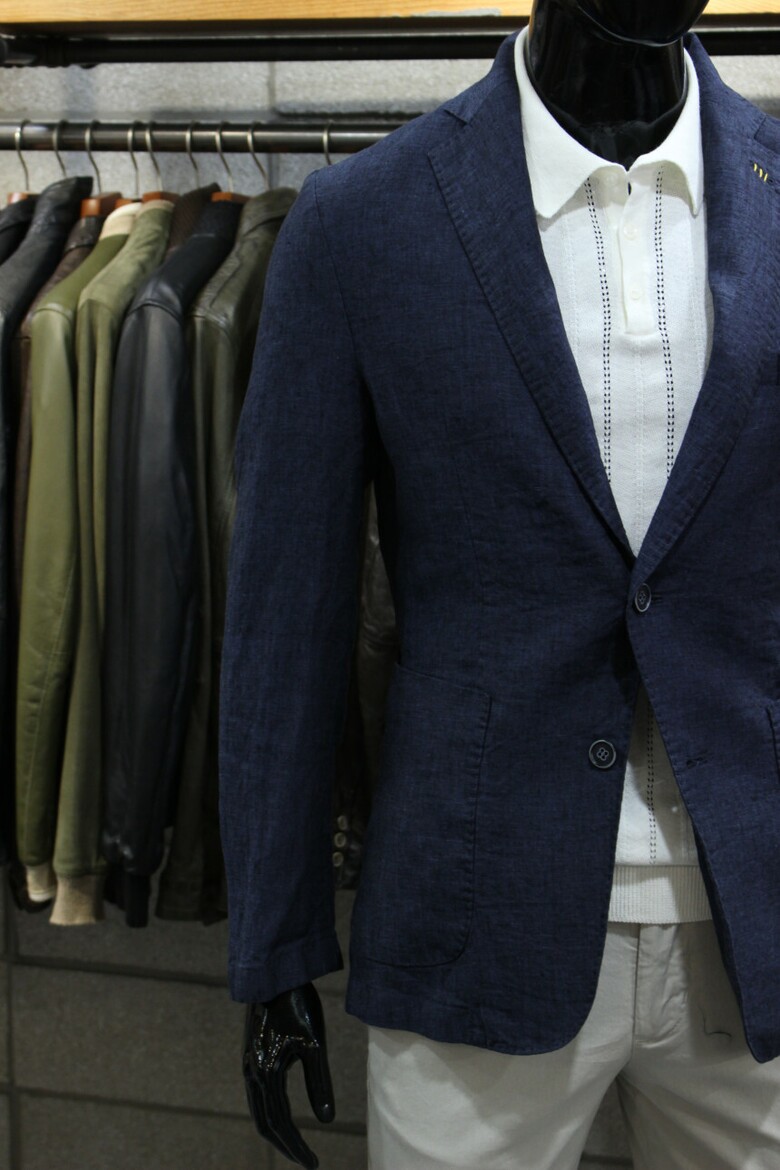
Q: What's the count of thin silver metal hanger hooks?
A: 9